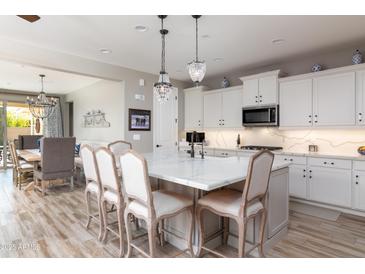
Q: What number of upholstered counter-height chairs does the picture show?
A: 5